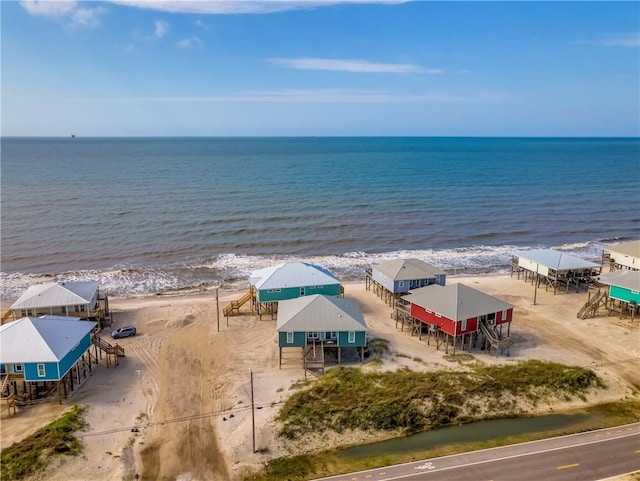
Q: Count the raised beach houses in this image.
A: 9